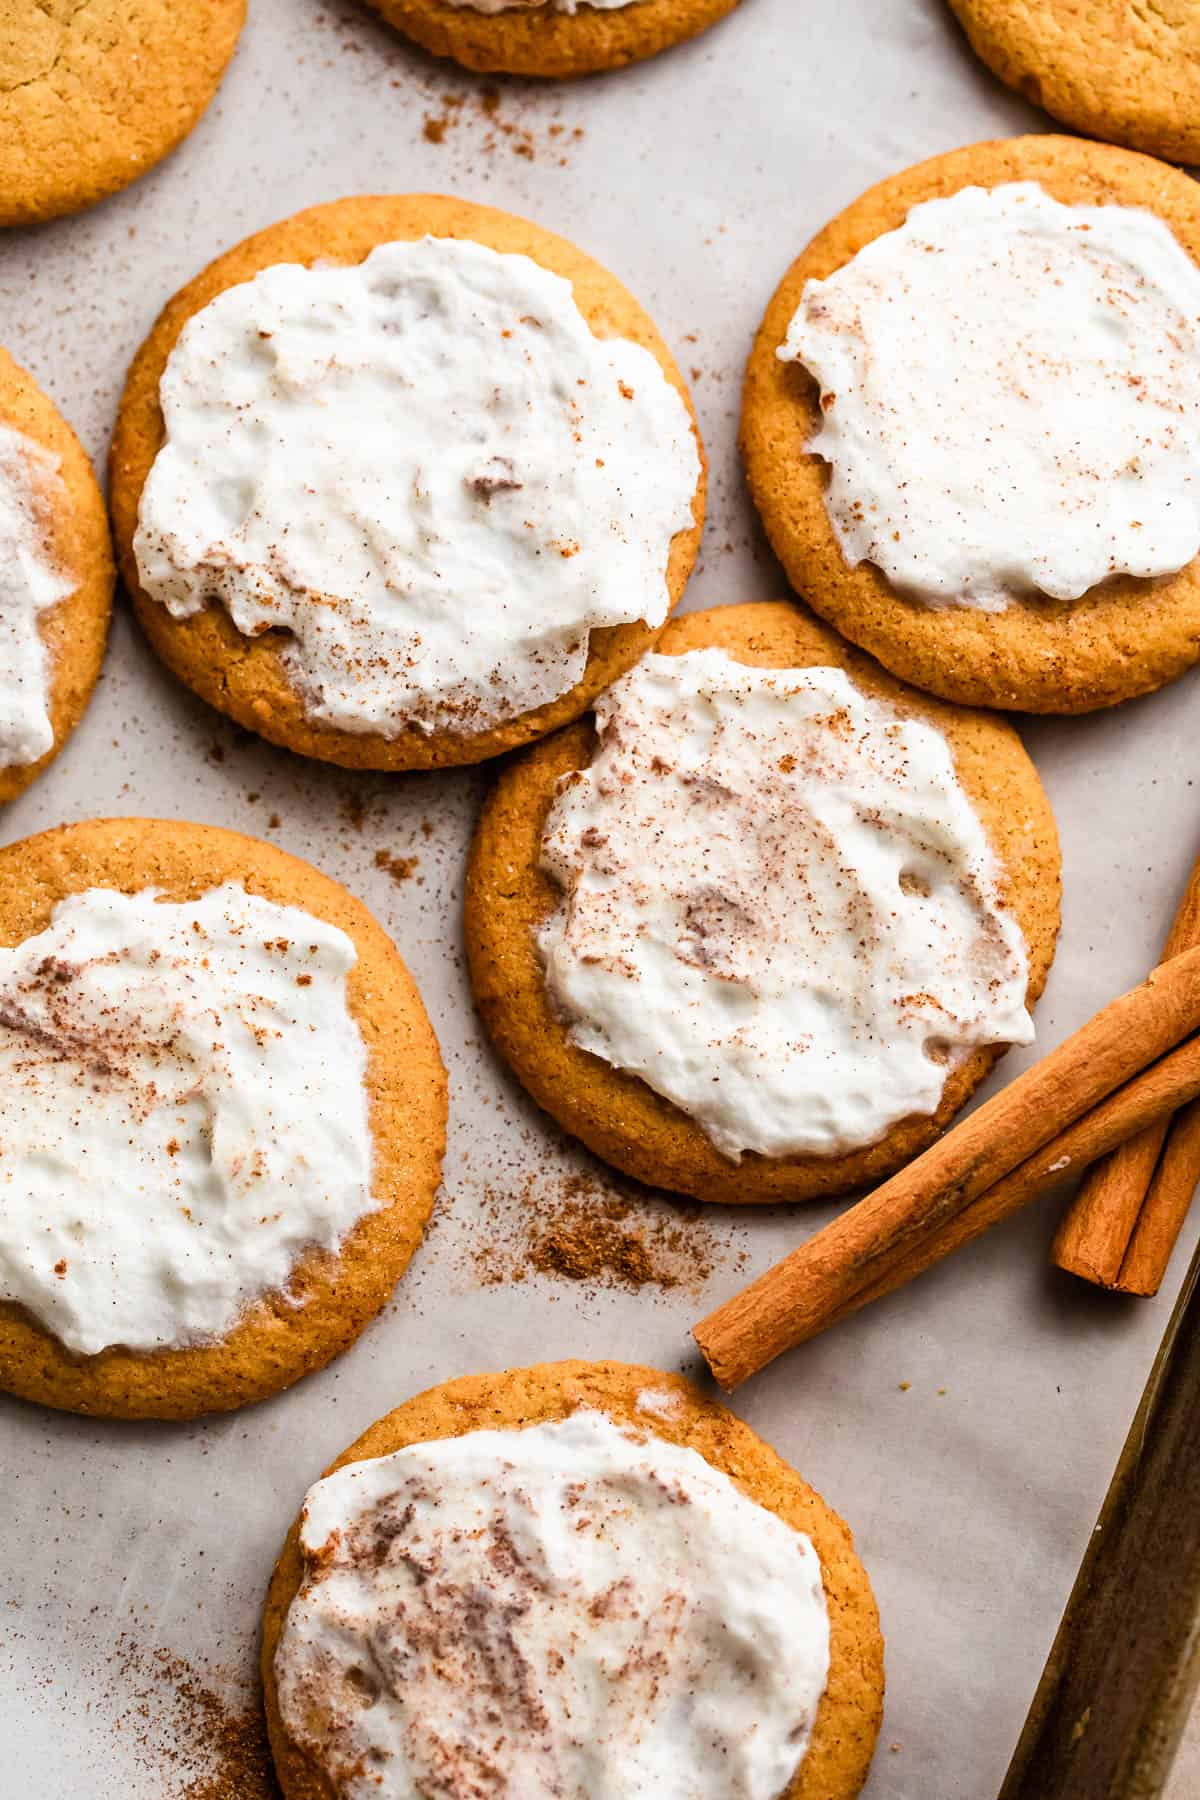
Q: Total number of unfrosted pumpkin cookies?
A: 2